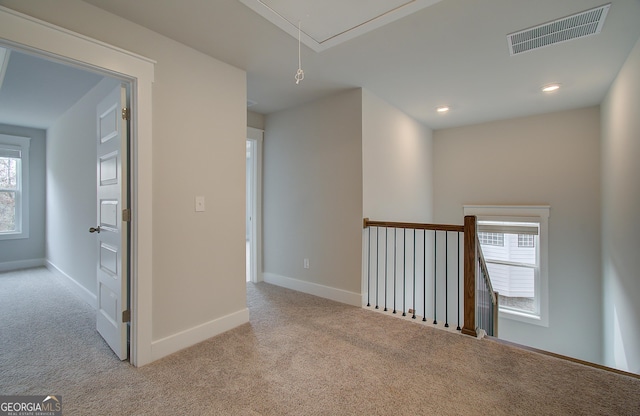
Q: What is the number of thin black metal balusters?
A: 10